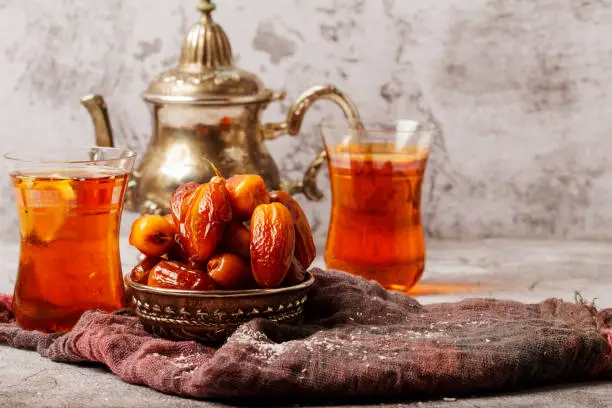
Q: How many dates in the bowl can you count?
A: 11